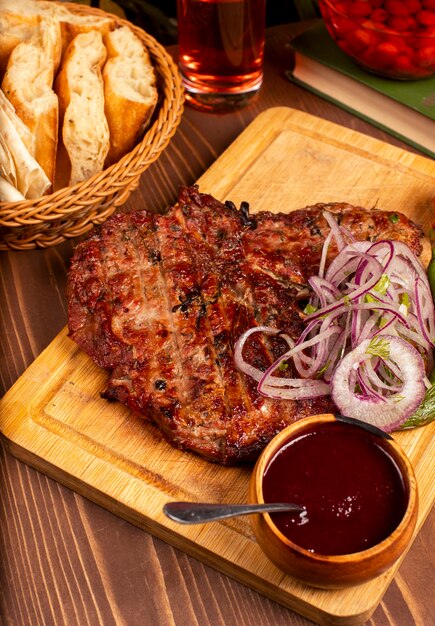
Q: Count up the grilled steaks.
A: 1